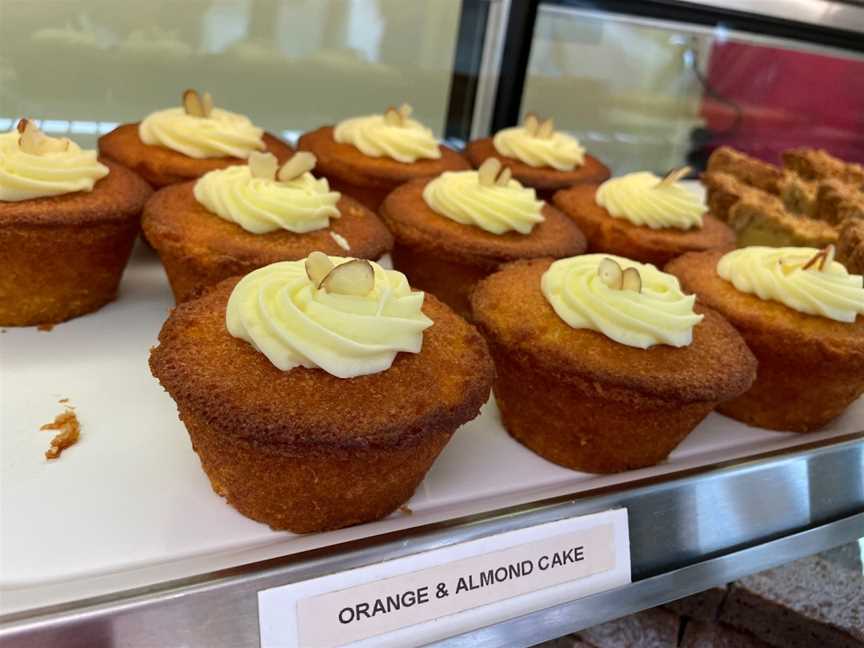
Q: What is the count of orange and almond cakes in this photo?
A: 10